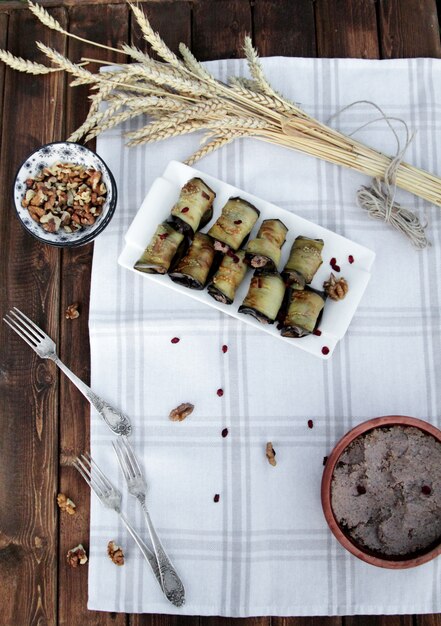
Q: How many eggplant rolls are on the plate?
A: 9